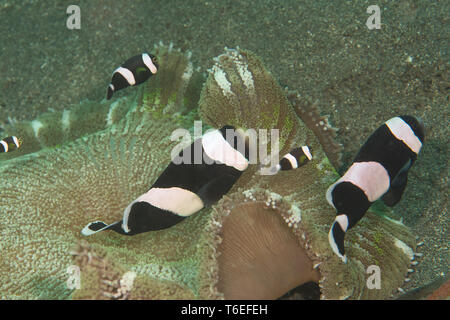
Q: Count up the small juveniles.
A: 3